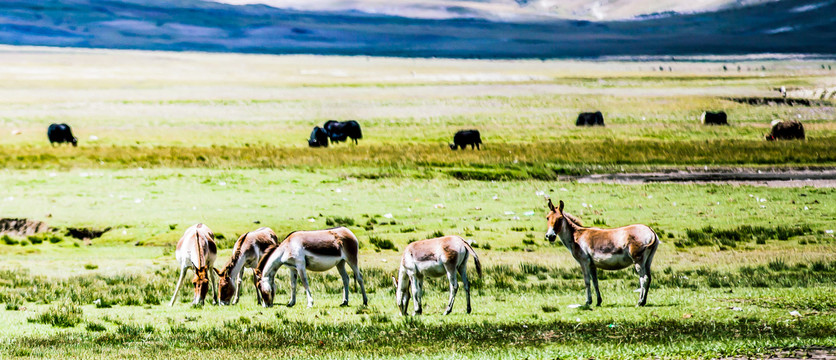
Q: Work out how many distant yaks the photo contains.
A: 7